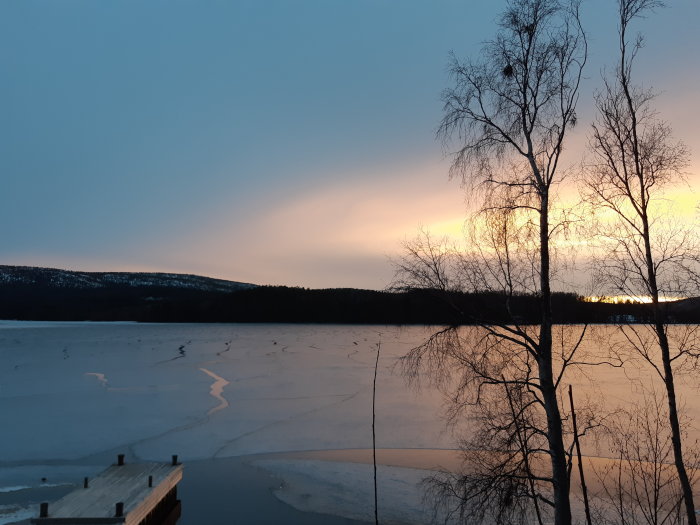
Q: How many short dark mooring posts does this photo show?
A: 6